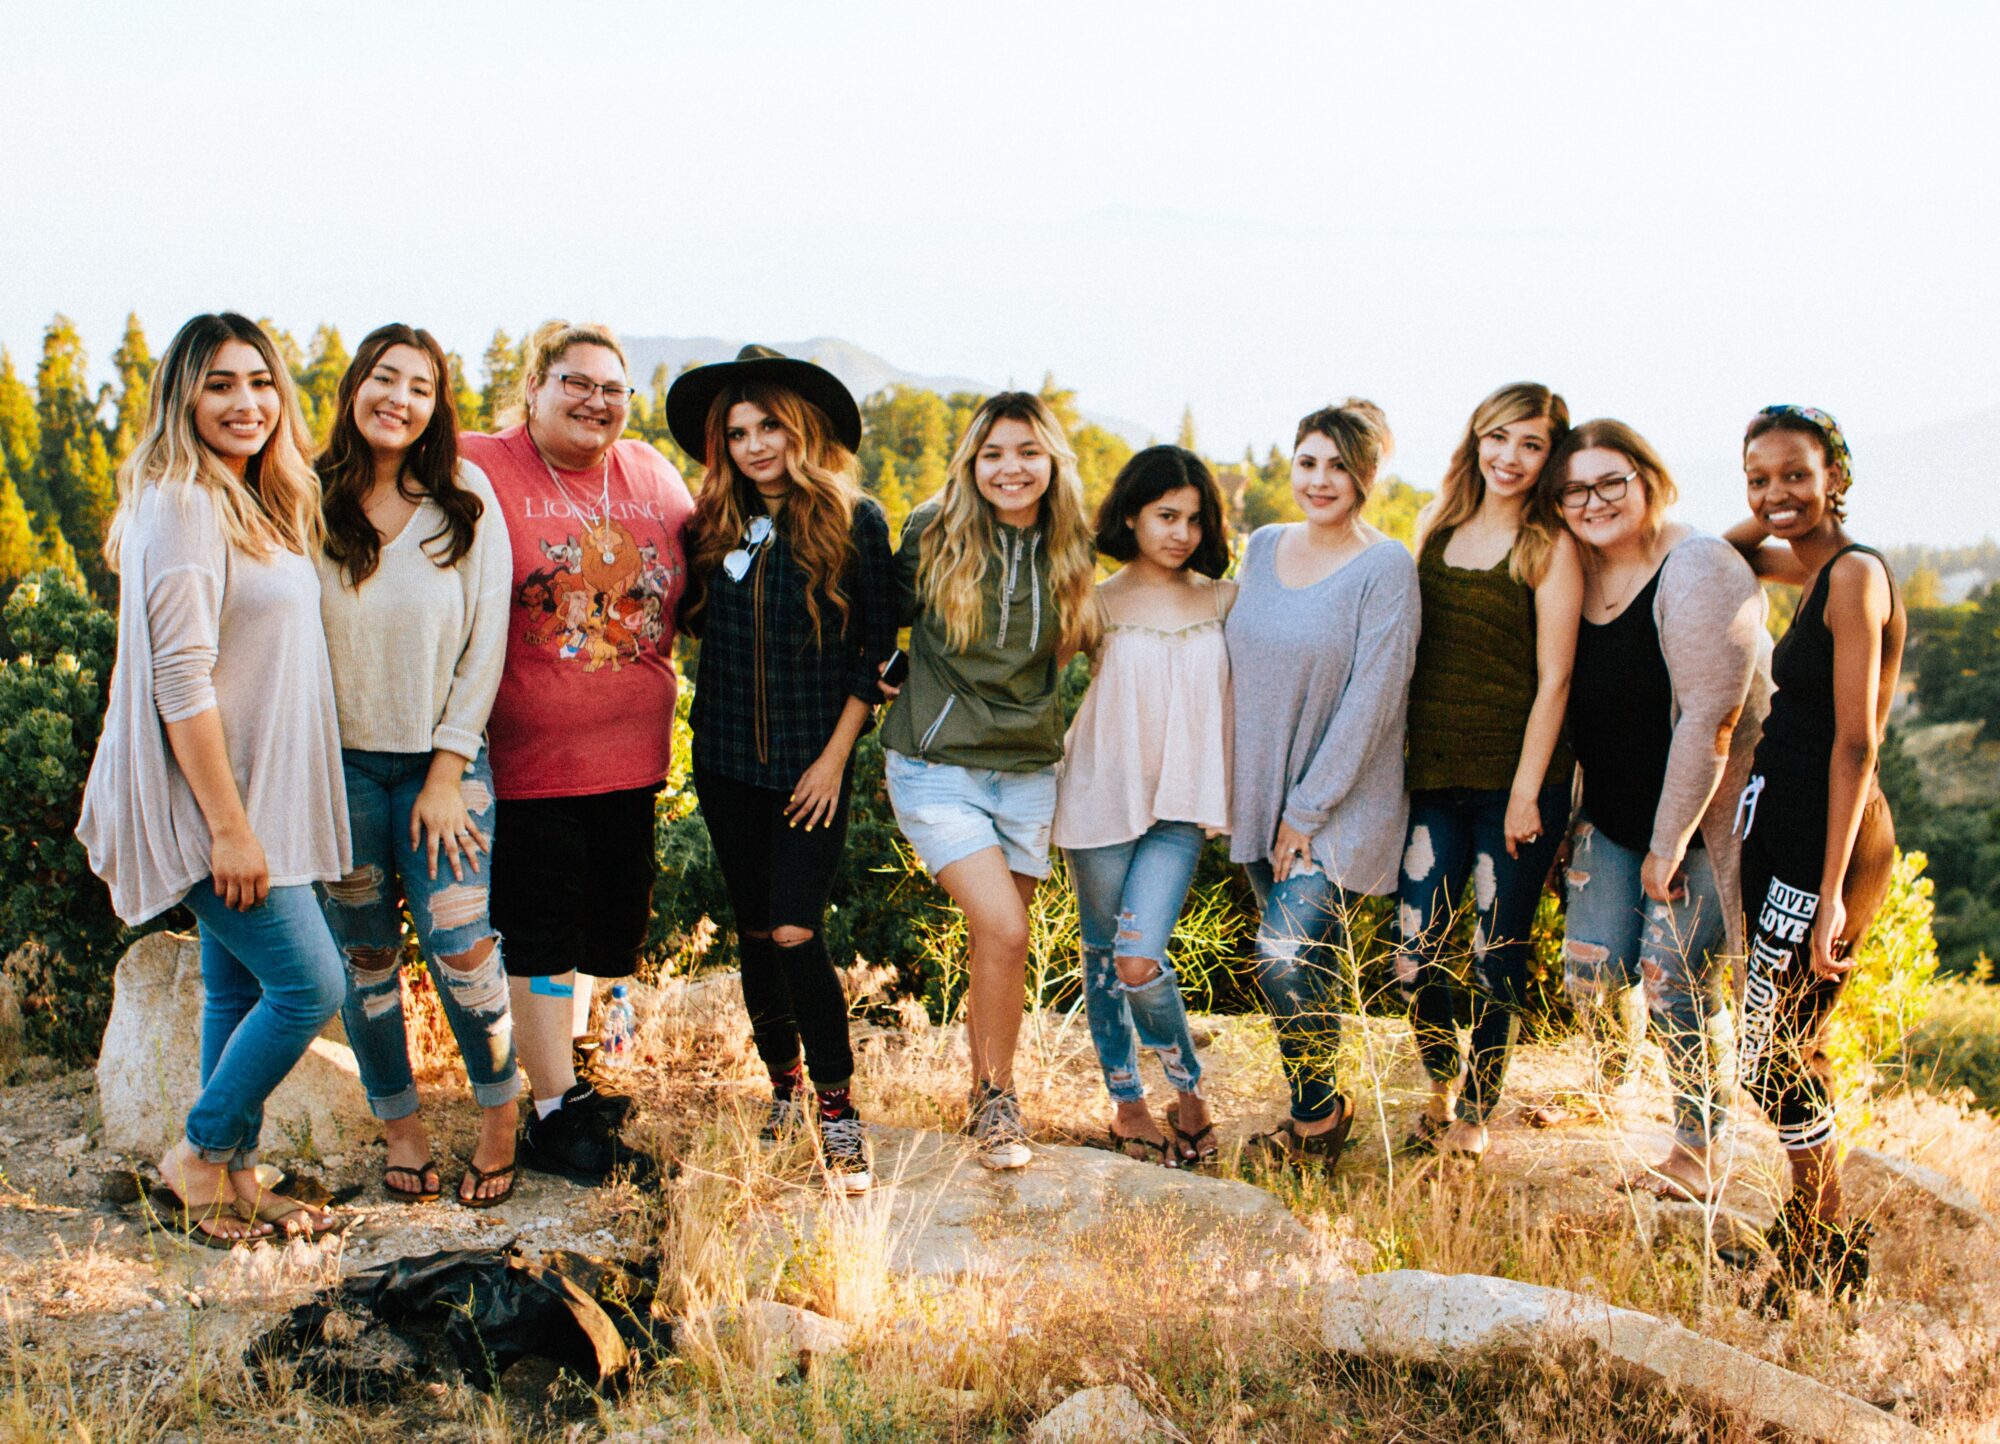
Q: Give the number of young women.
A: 10